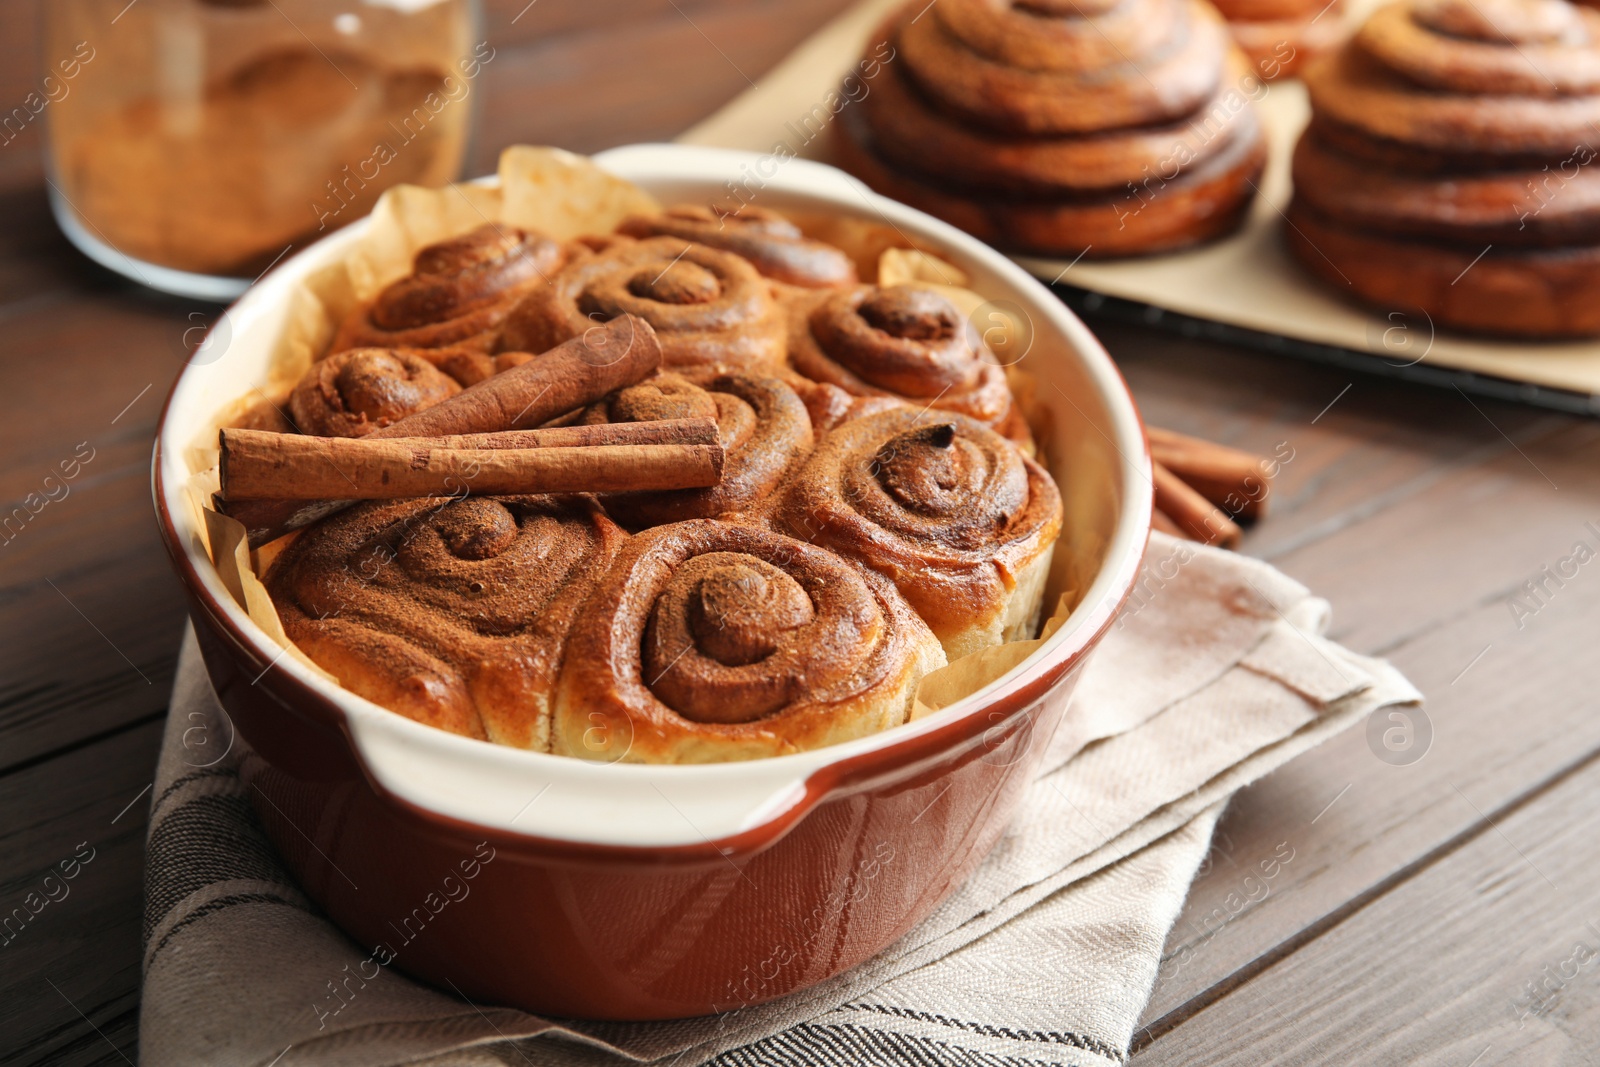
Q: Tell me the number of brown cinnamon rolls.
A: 12